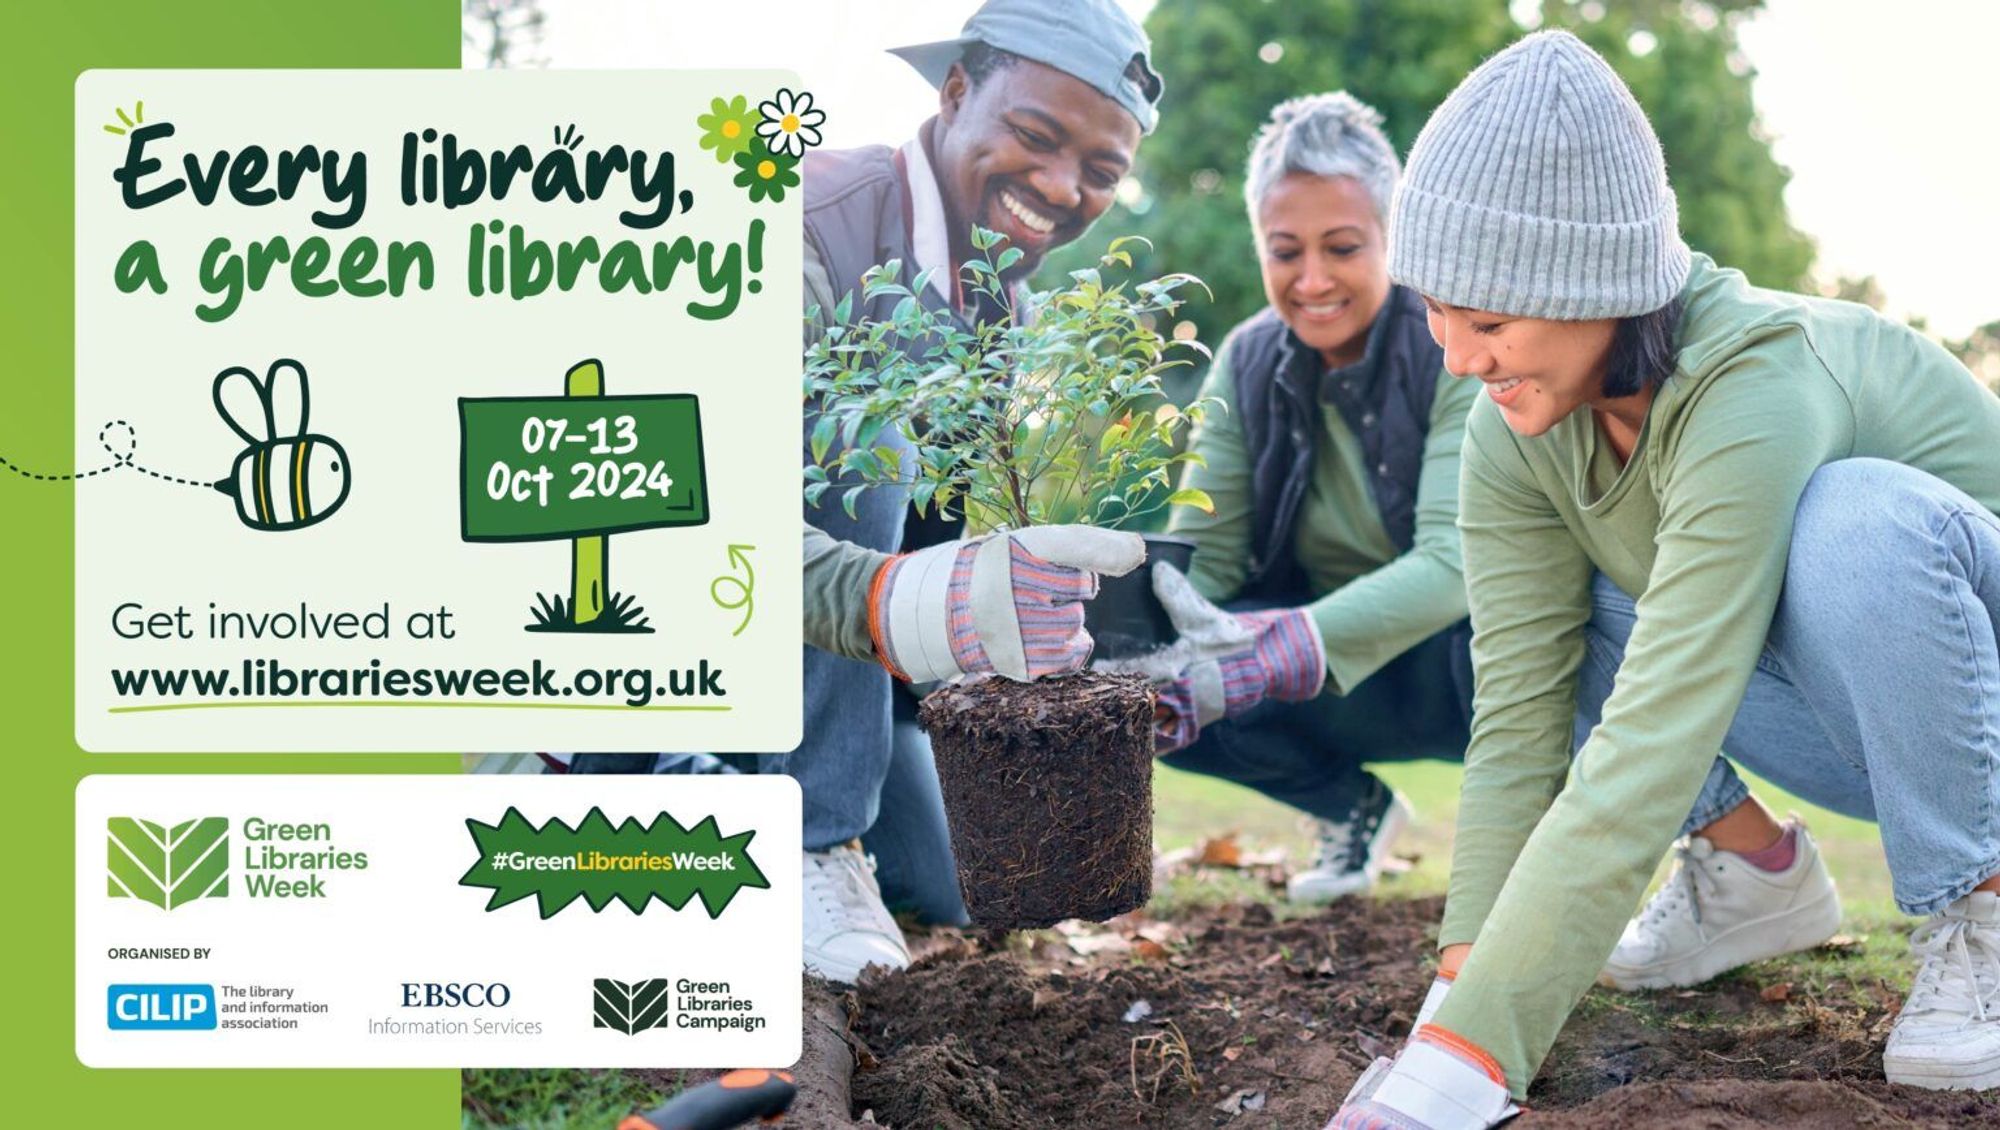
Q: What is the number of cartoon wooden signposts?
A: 1